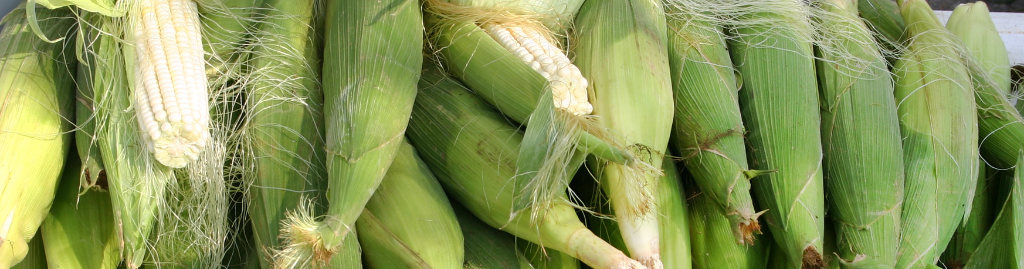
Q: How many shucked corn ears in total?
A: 2